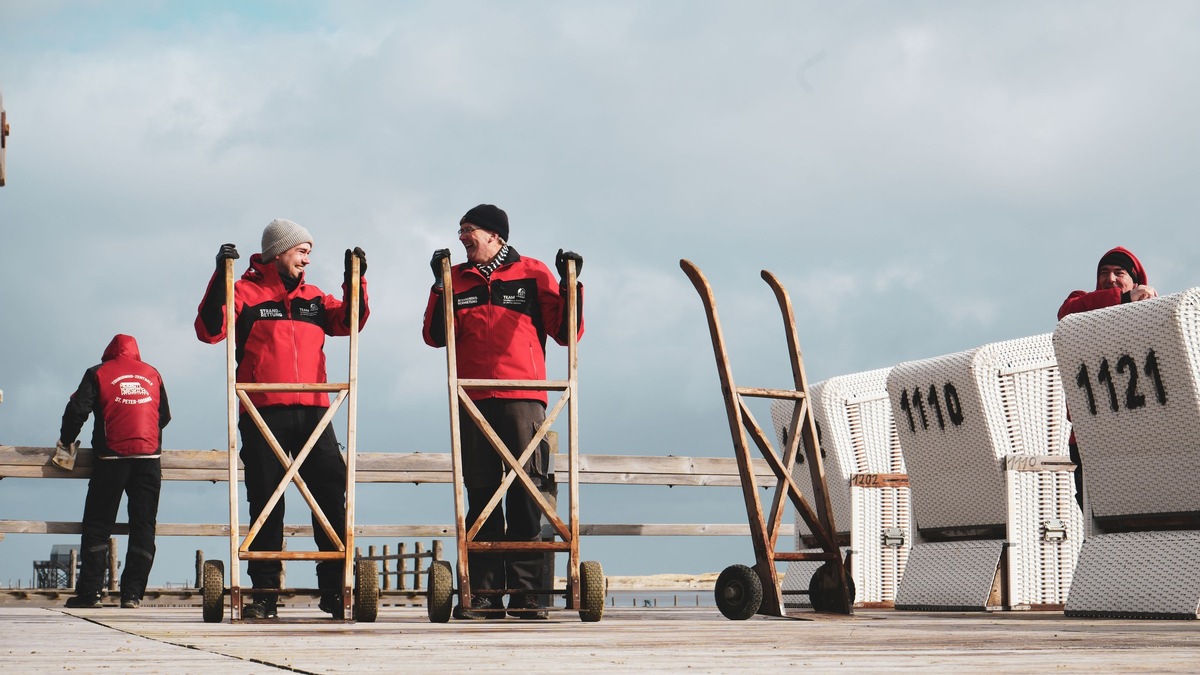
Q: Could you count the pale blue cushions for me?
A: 0